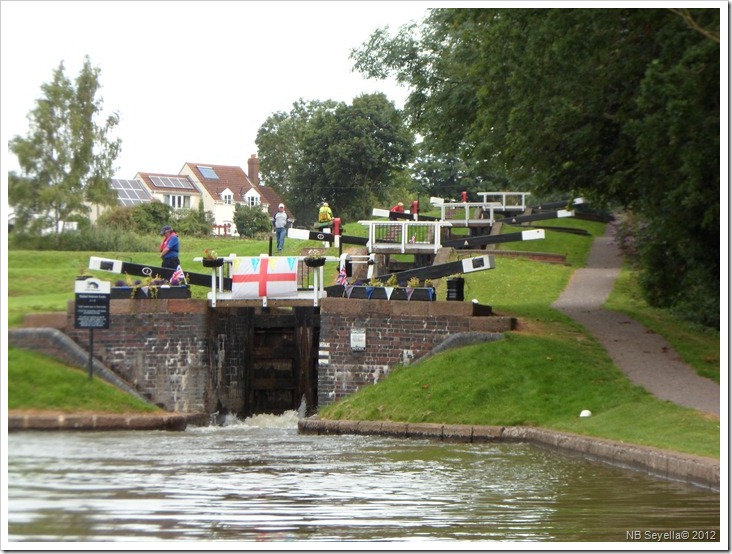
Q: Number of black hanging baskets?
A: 2